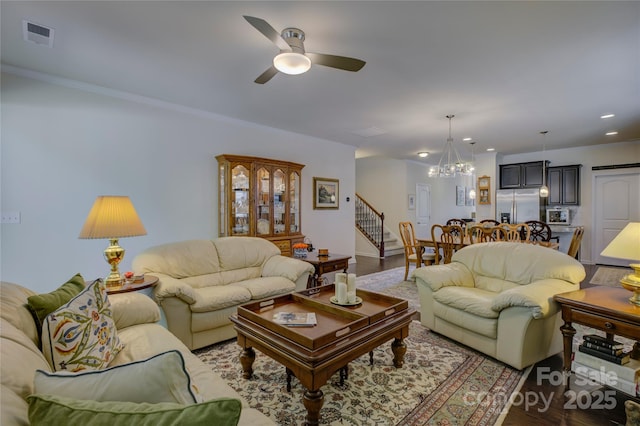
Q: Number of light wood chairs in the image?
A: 6